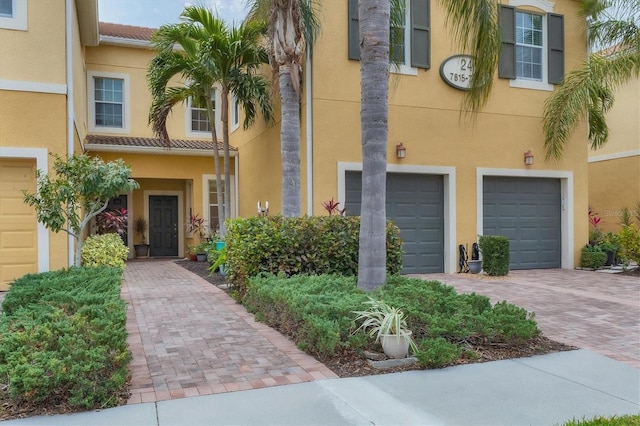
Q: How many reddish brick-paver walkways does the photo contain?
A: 1